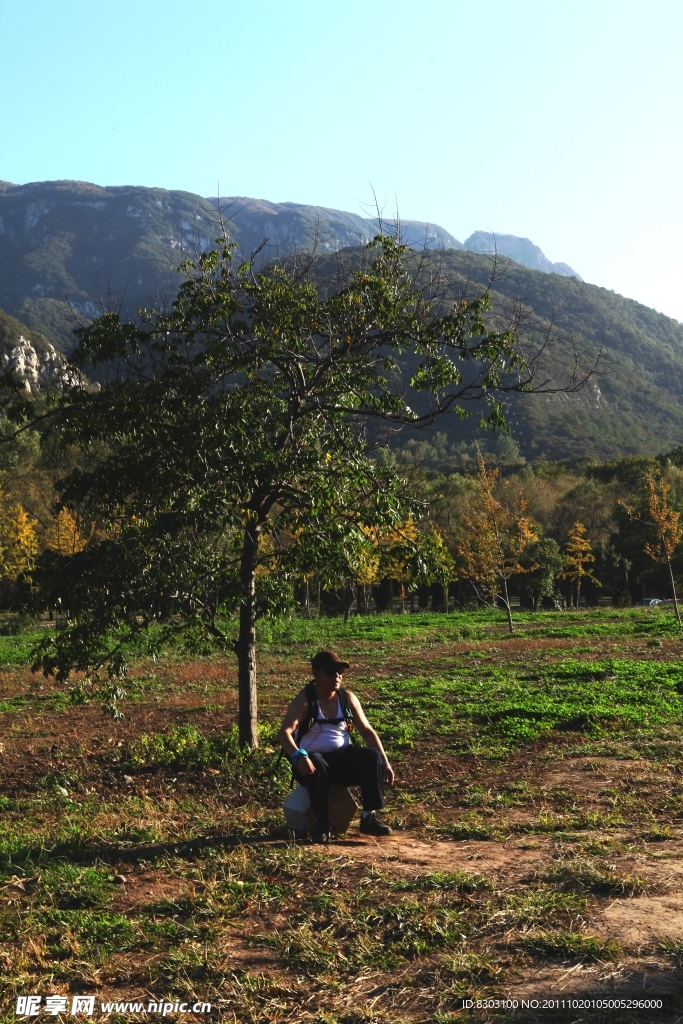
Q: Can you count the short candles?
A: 0